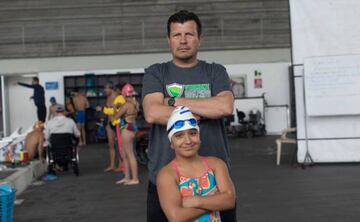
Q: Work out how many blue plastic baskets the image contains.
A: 1